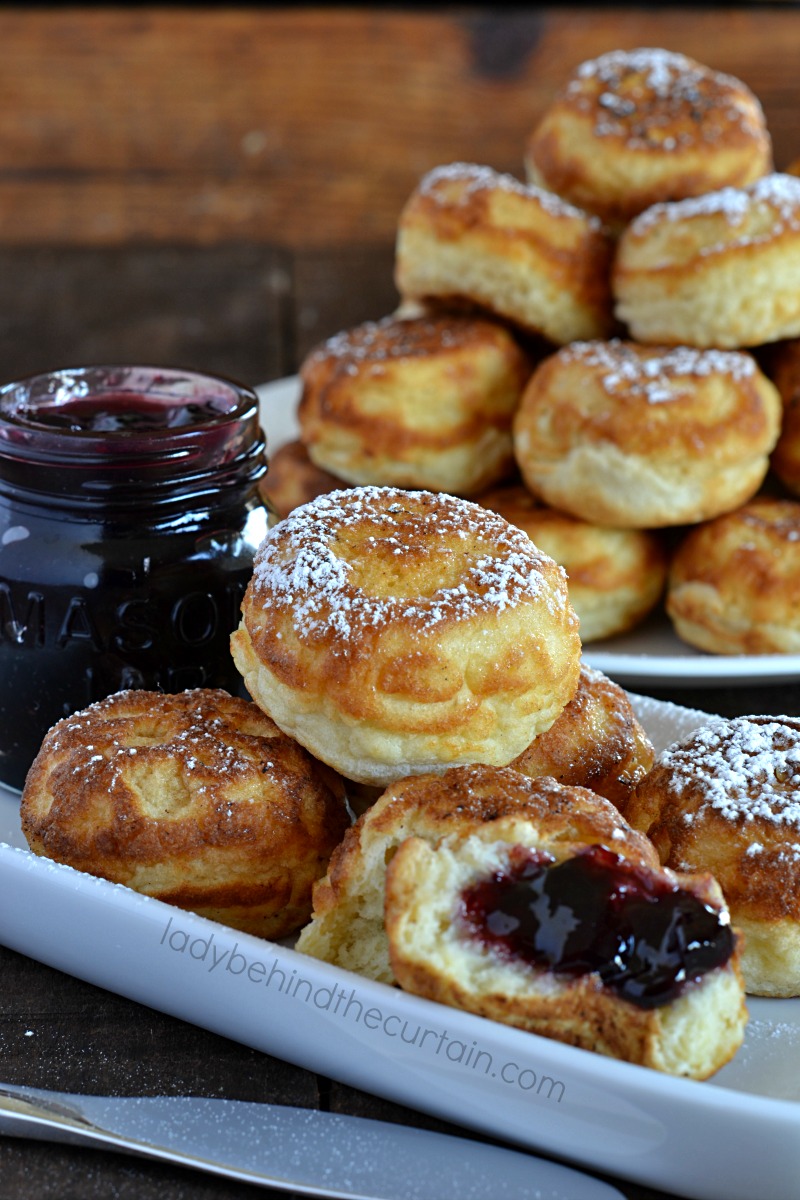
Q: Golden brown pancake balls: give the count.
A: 14